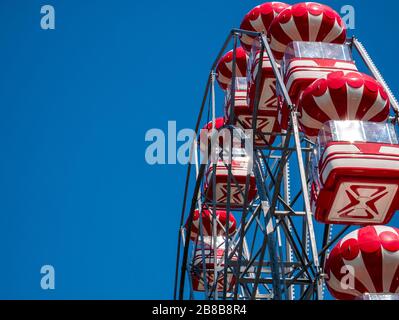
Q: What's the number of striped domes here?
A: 7